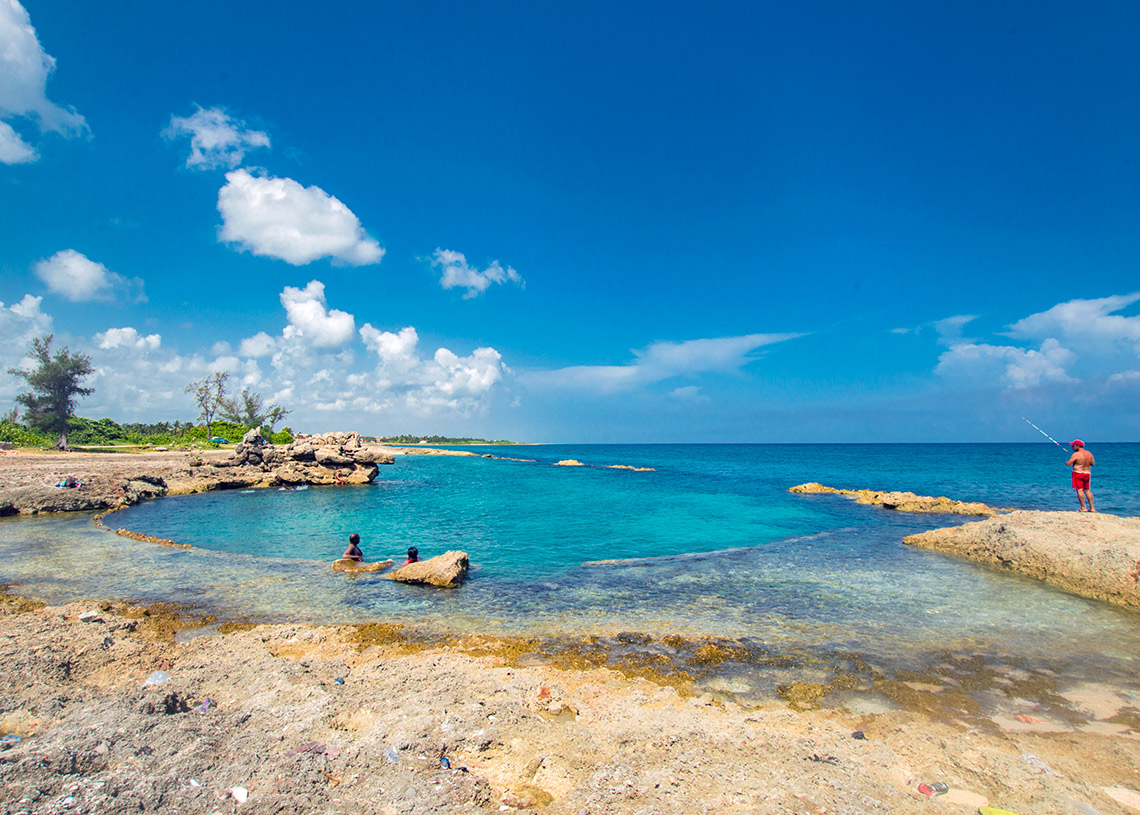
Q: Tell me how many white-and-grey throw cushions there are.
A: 0